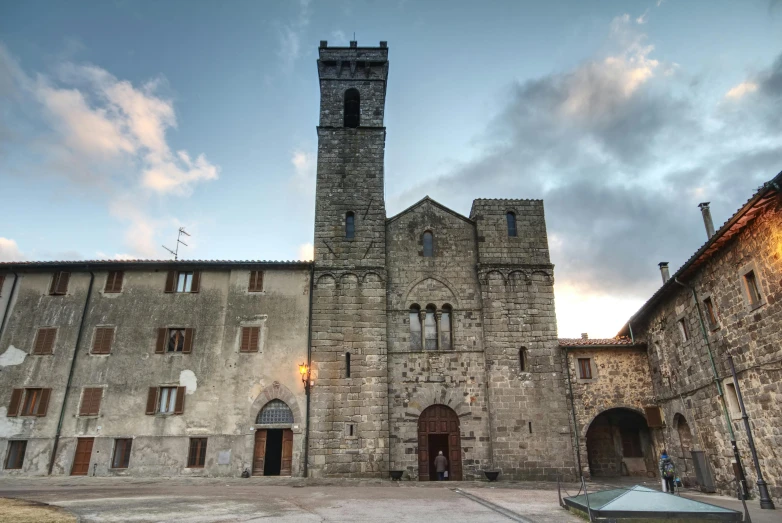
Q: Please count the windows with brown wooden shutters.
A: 11